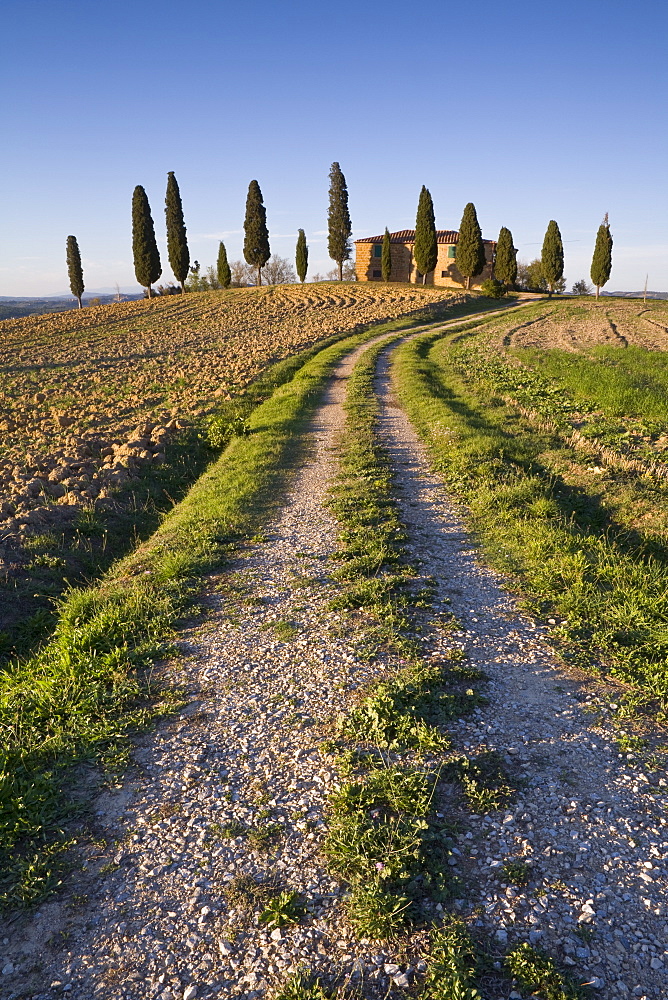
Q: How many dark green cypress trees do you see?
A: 13